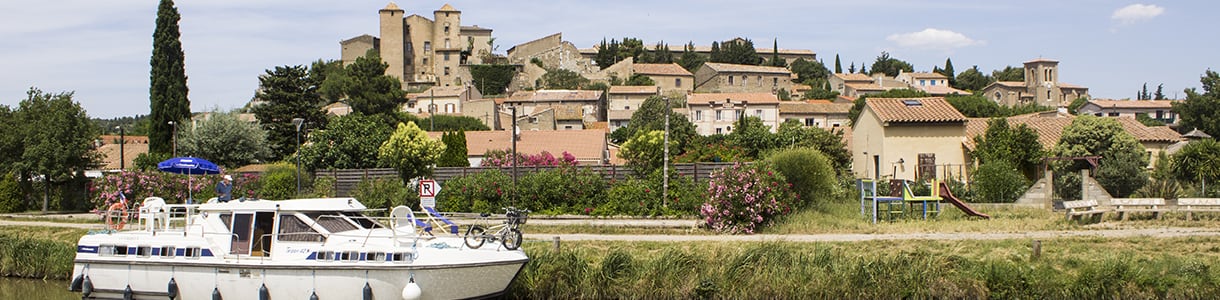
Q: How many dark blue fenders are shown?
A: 8